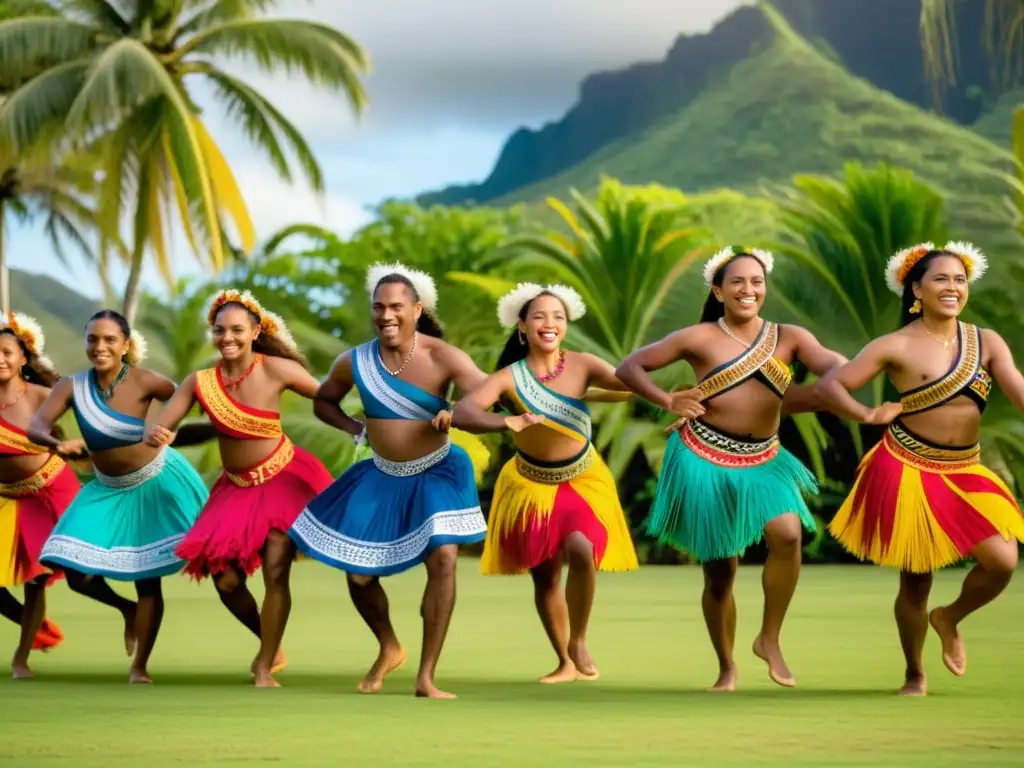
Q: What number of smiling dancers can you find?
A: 7